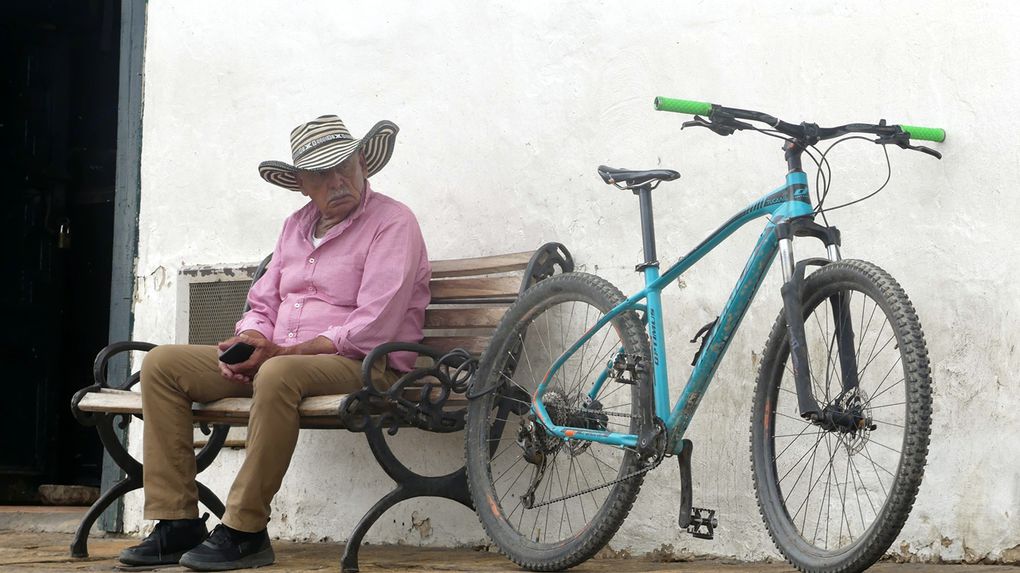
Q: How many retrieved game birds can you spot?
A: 0